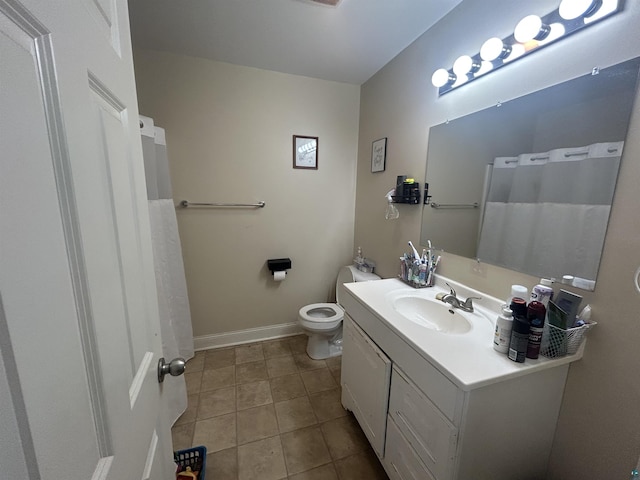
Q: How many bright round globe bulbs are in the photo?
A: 5